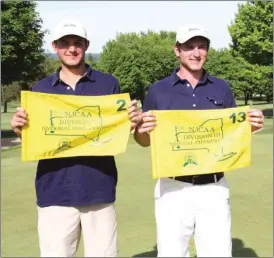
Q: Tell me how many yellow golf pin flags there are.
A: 2